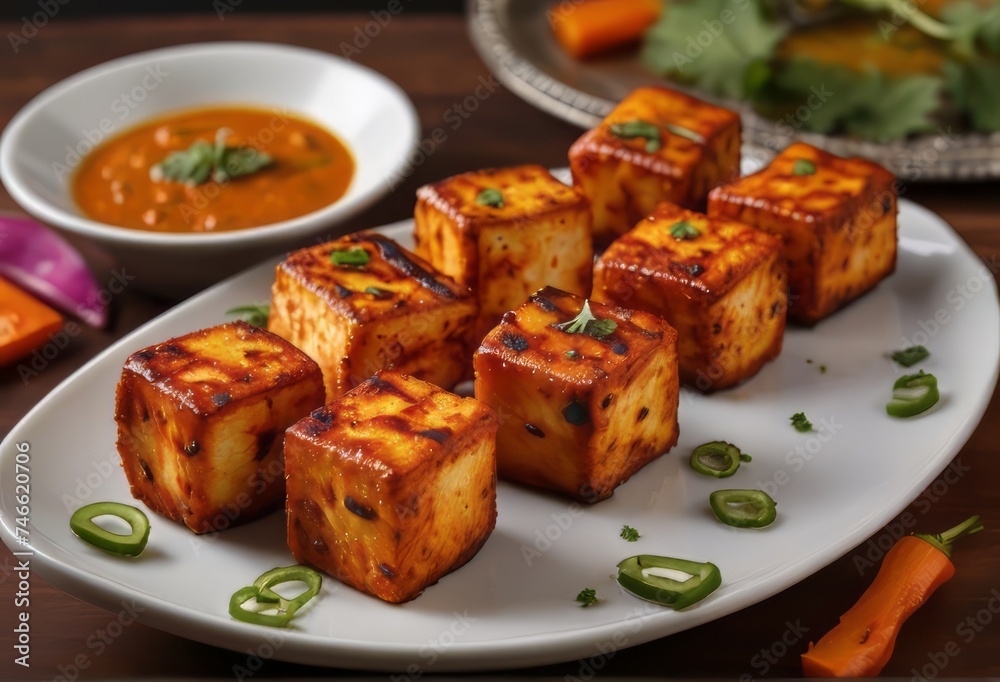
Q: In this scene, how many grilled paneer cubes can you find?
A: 8